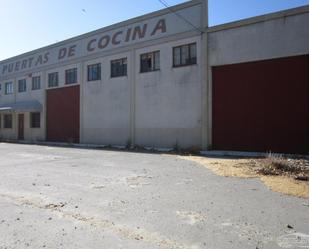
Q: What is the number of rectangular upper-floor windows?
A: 9